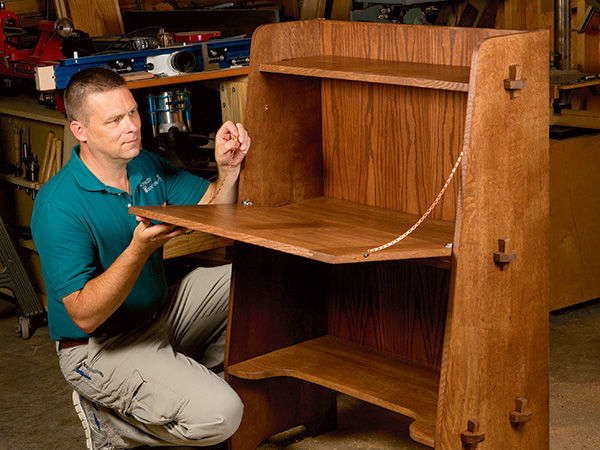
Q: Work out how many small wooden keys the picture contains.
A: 4